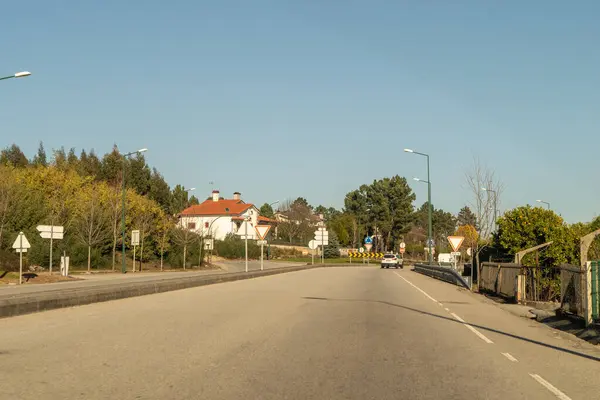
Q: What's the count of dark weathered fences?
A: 2